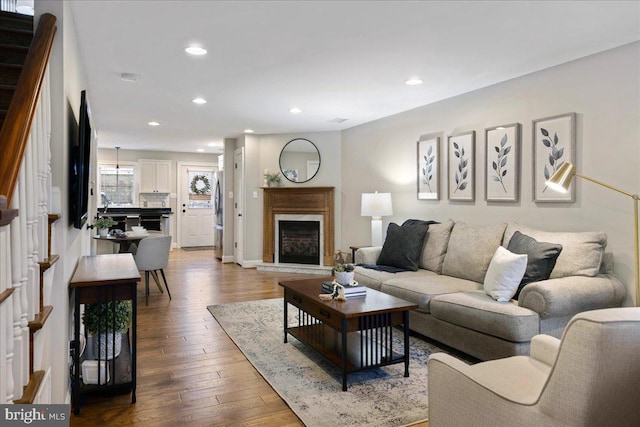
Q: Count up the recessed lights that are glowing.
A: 8